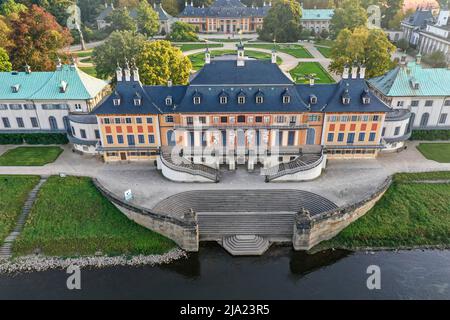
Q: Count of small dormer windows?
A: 14